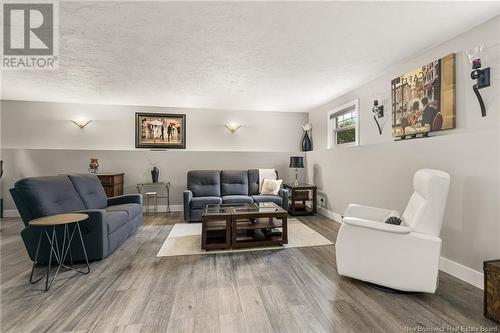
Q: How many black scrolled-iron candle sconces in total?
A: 2